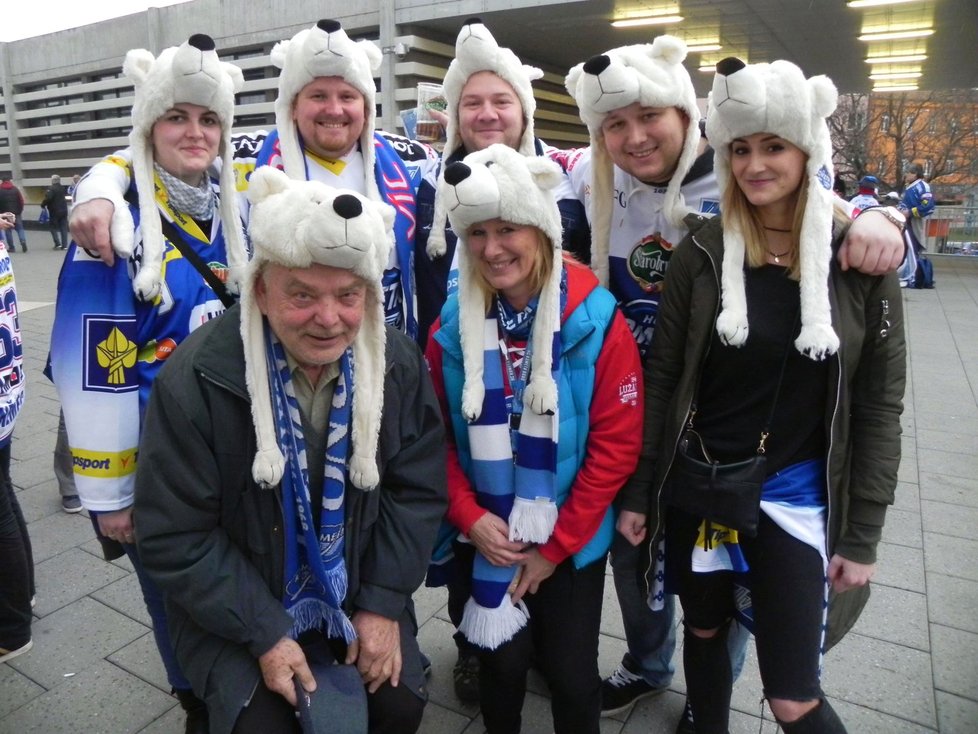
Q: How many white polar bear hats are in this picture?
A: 7